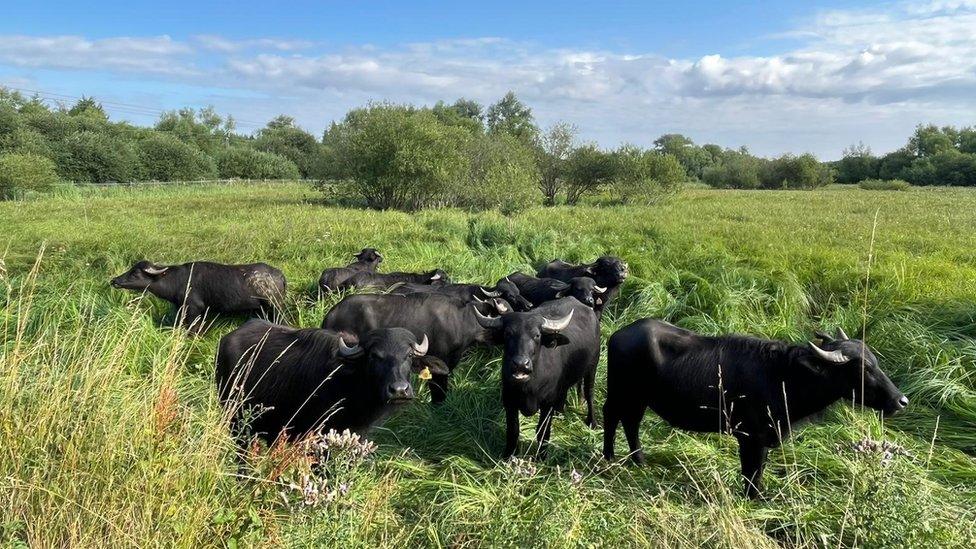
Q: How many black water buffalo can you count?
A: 10